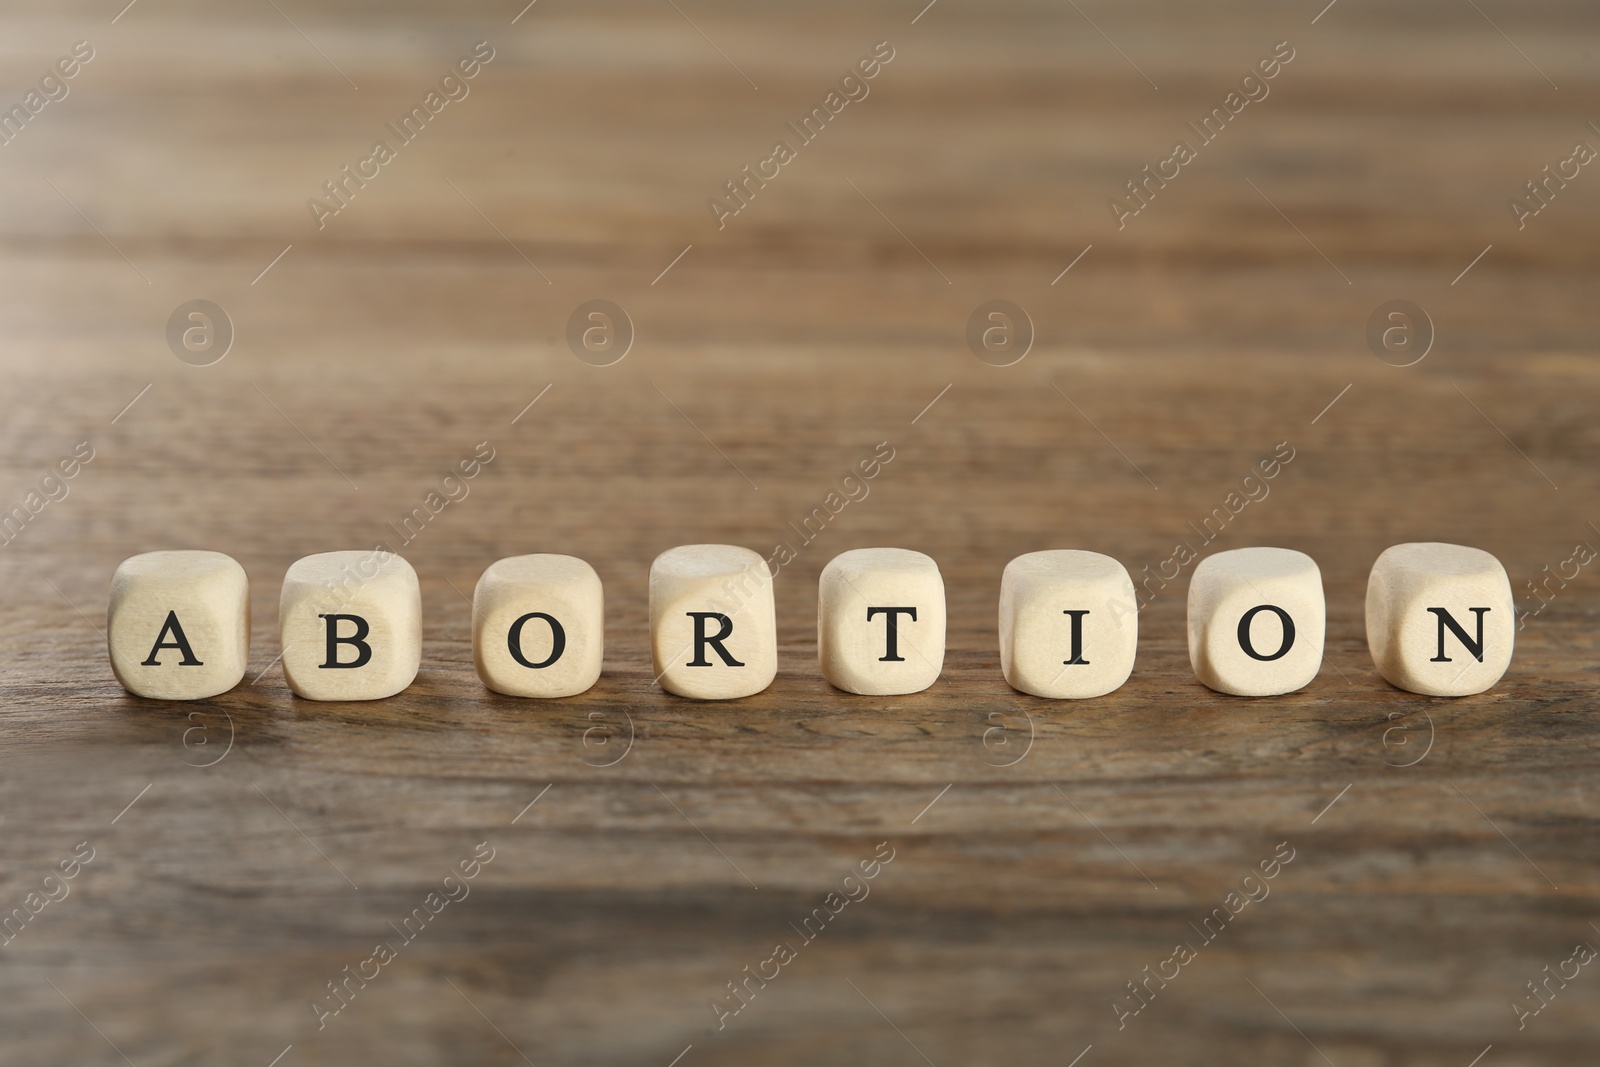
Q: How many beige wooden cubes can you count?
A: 8